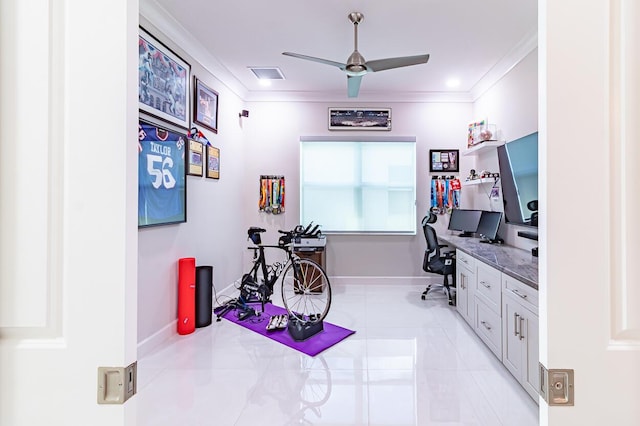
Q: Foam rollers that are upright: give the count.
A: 2